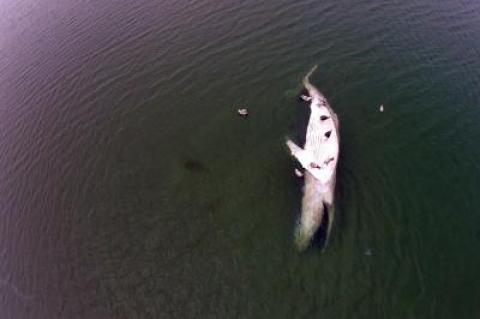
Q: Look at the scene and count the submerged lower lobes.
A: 2